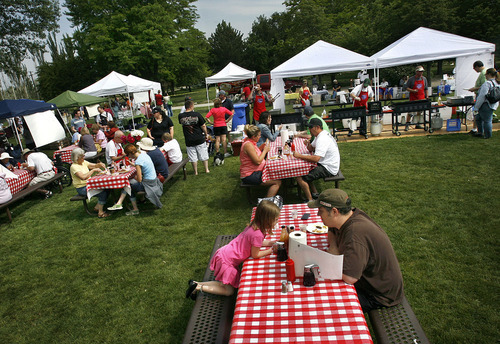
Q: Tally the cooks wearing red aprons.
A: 4